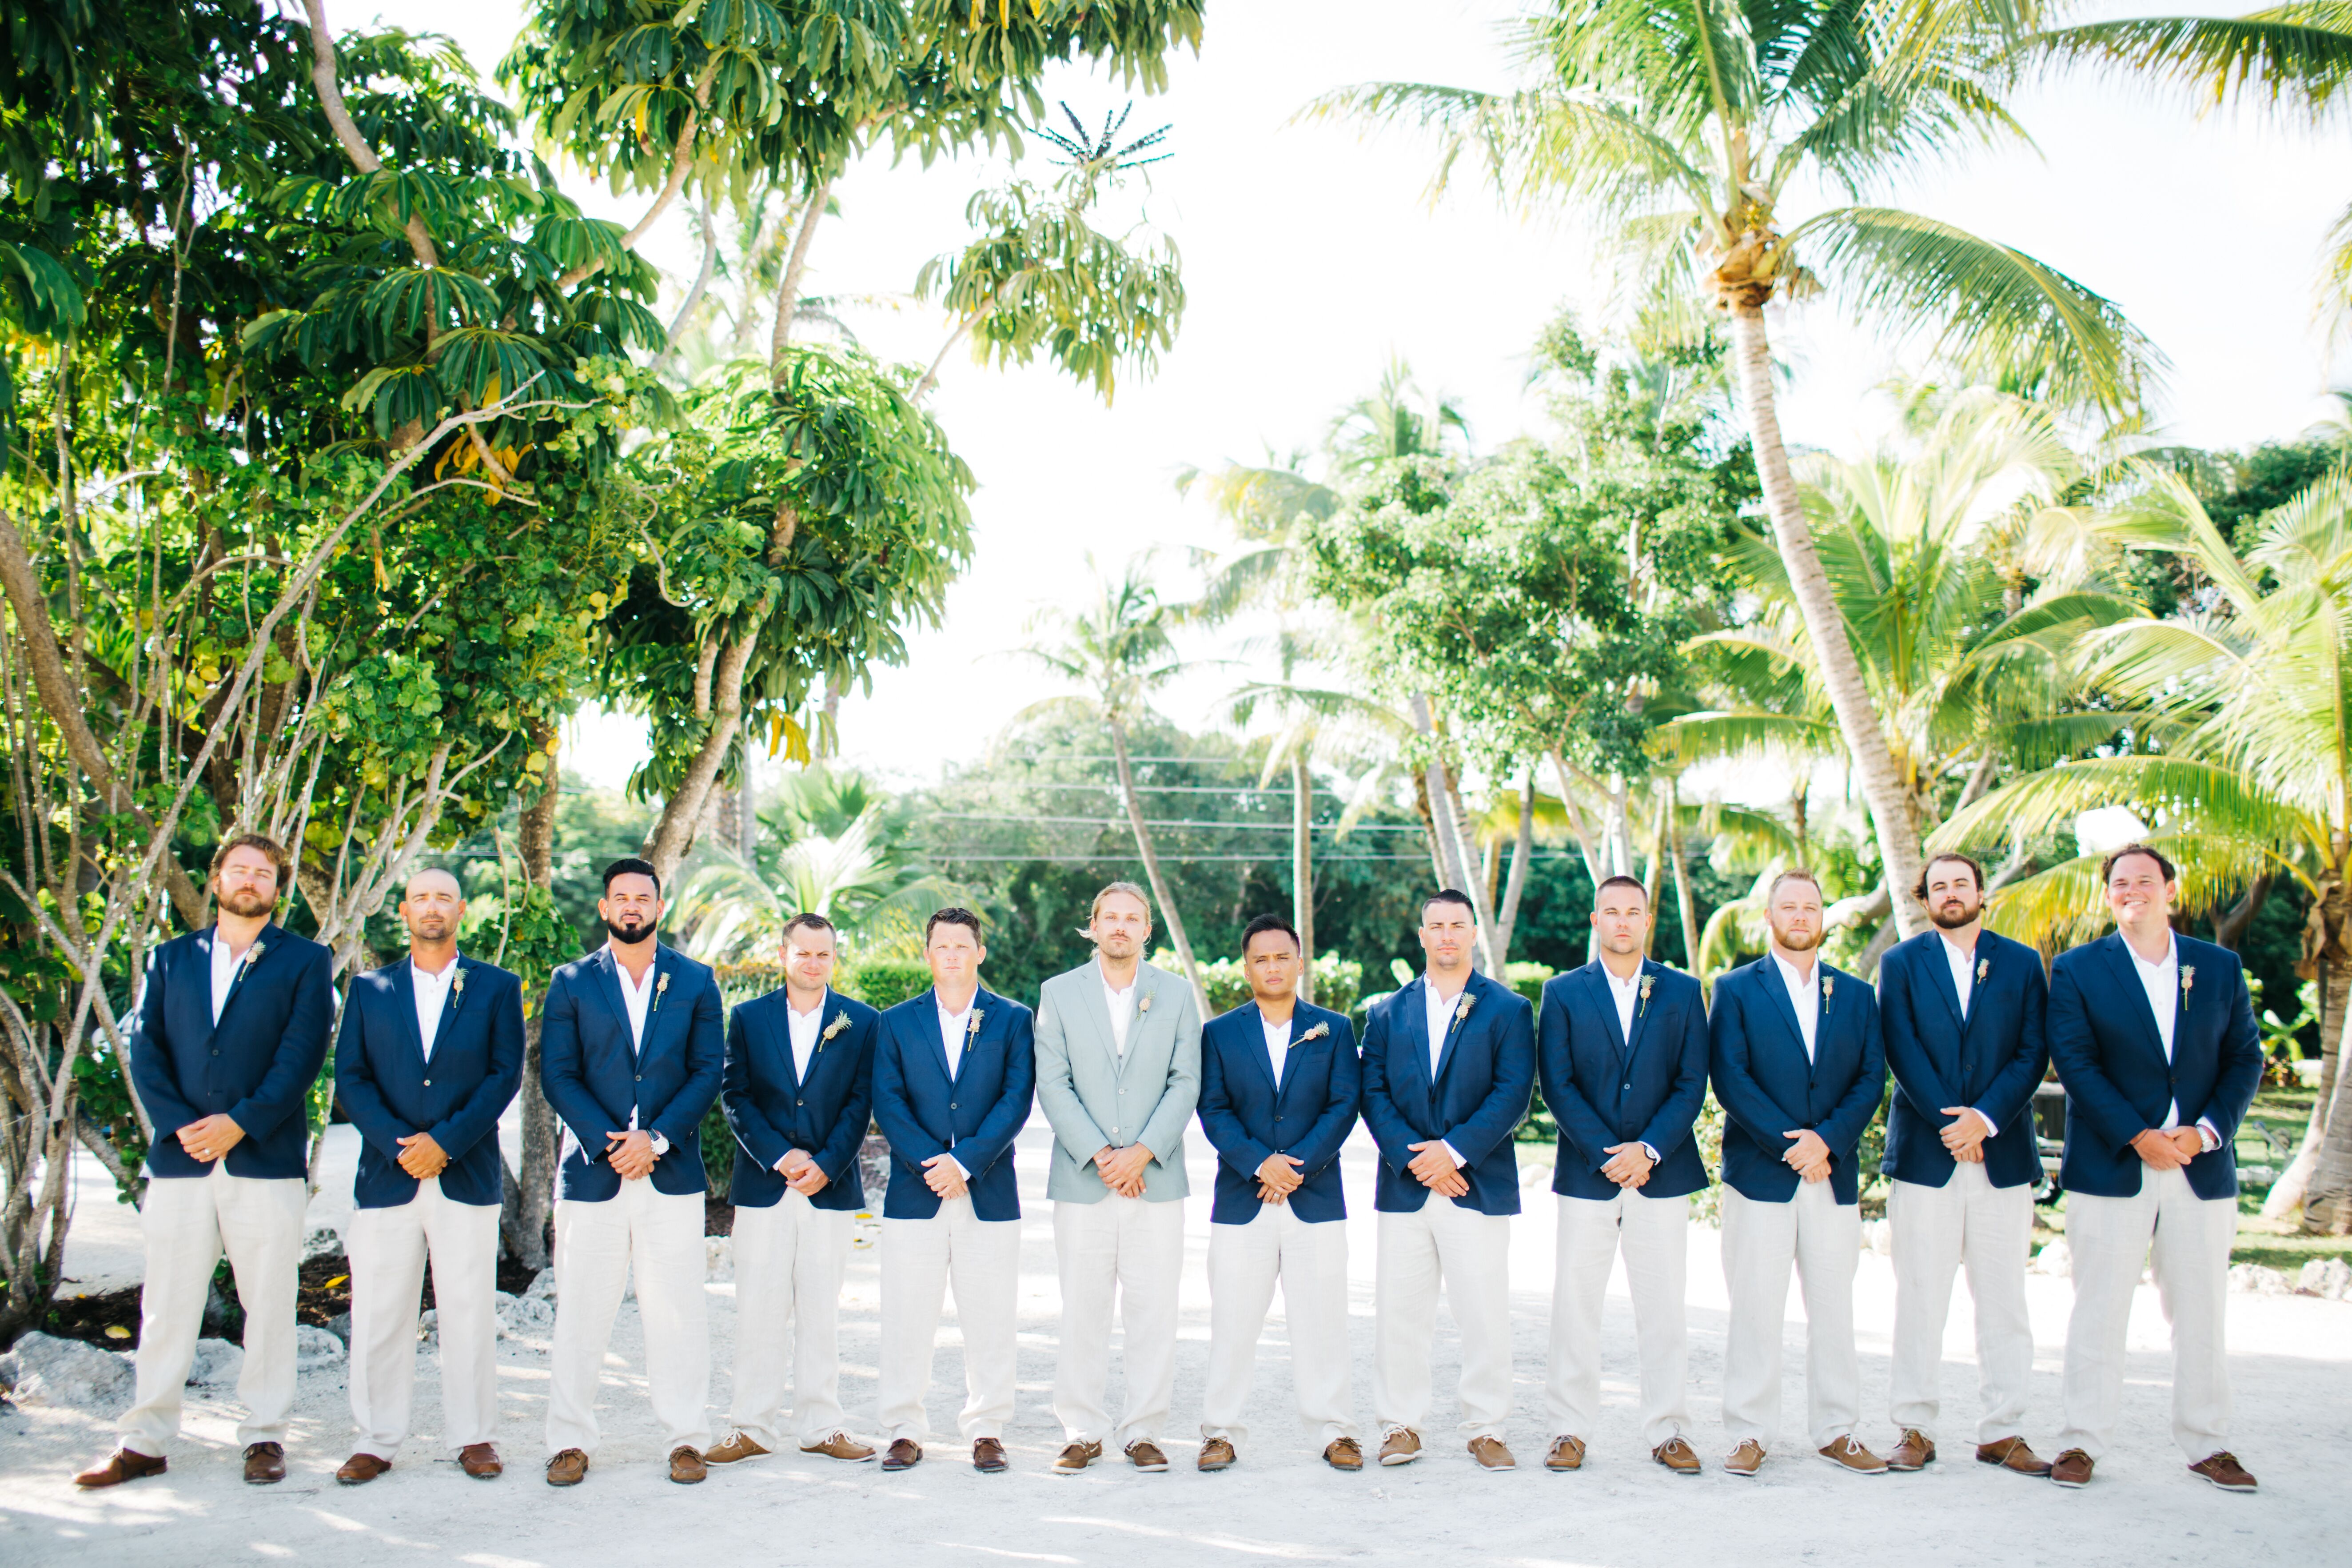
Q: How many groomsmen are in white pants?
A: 11